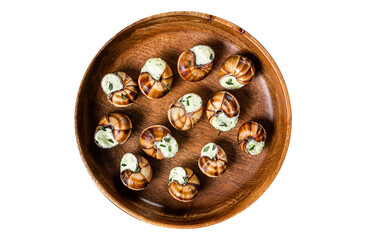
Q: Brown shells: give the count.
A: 12